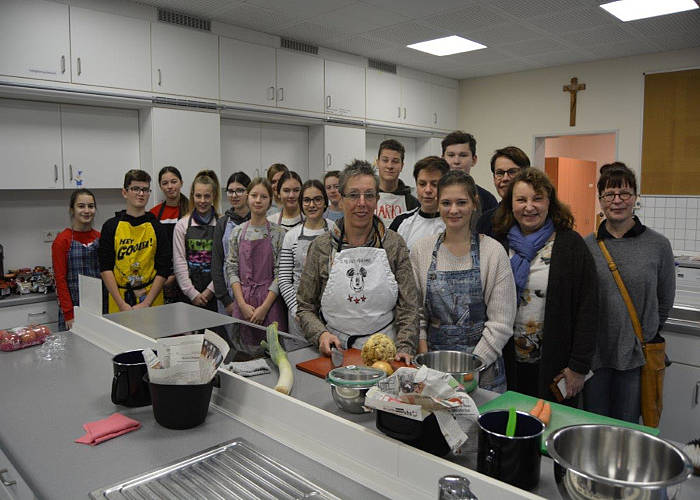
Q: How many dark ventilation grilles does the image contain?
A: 3